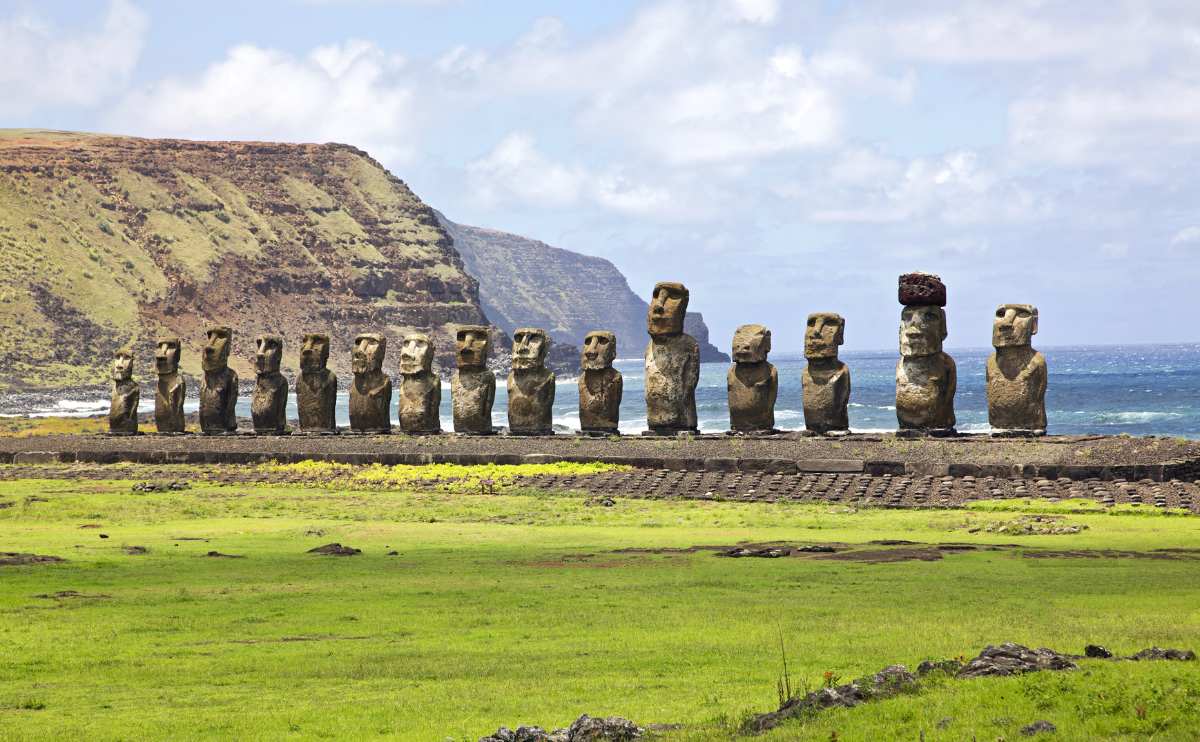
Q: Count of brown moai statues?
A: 15